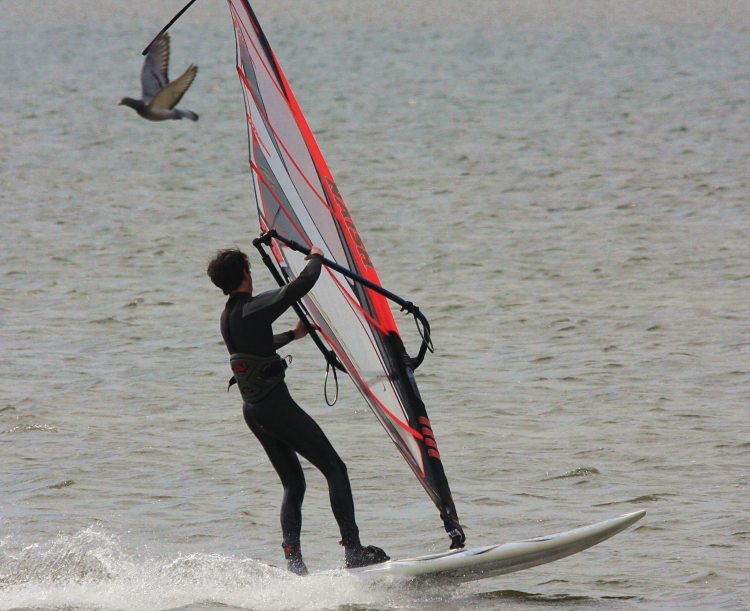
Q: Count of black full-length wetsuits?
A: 1